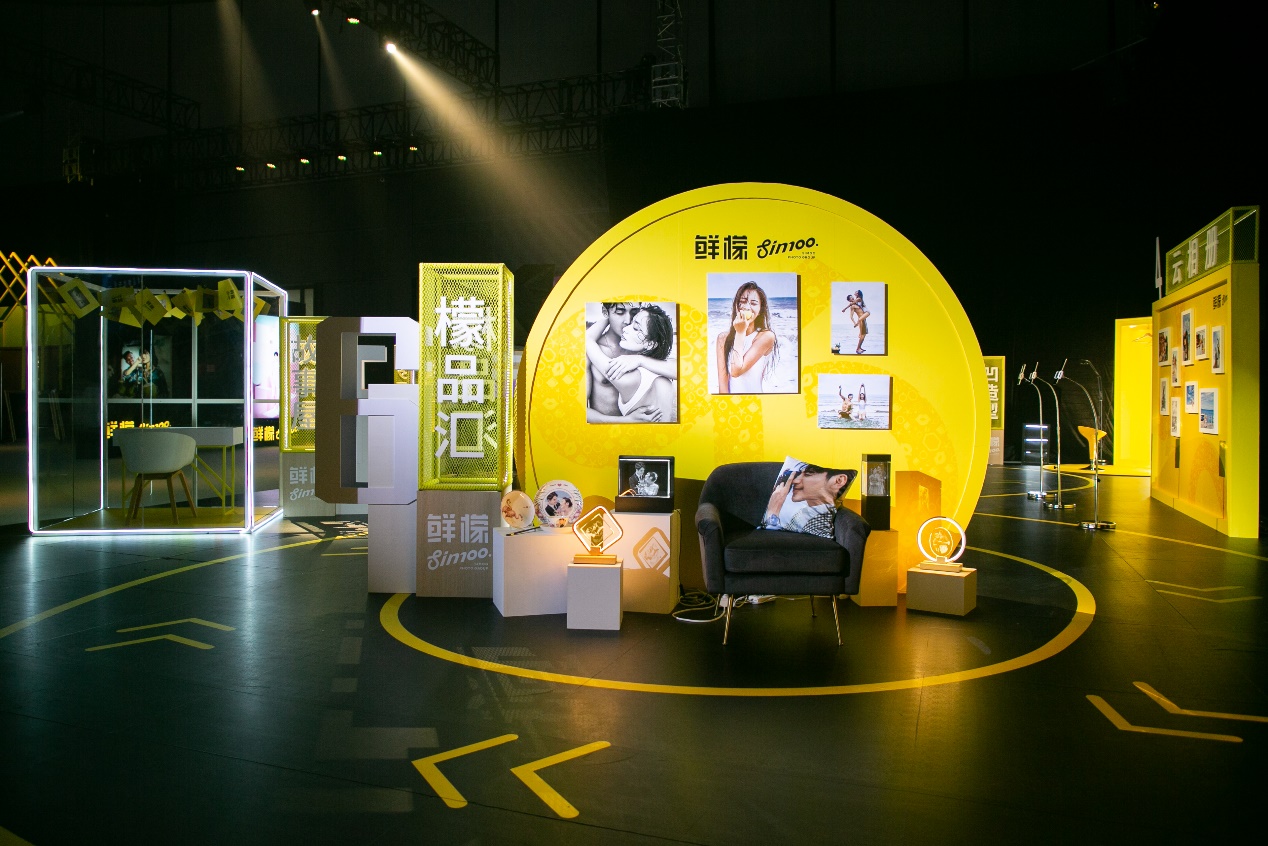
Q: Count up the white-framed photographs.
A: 9